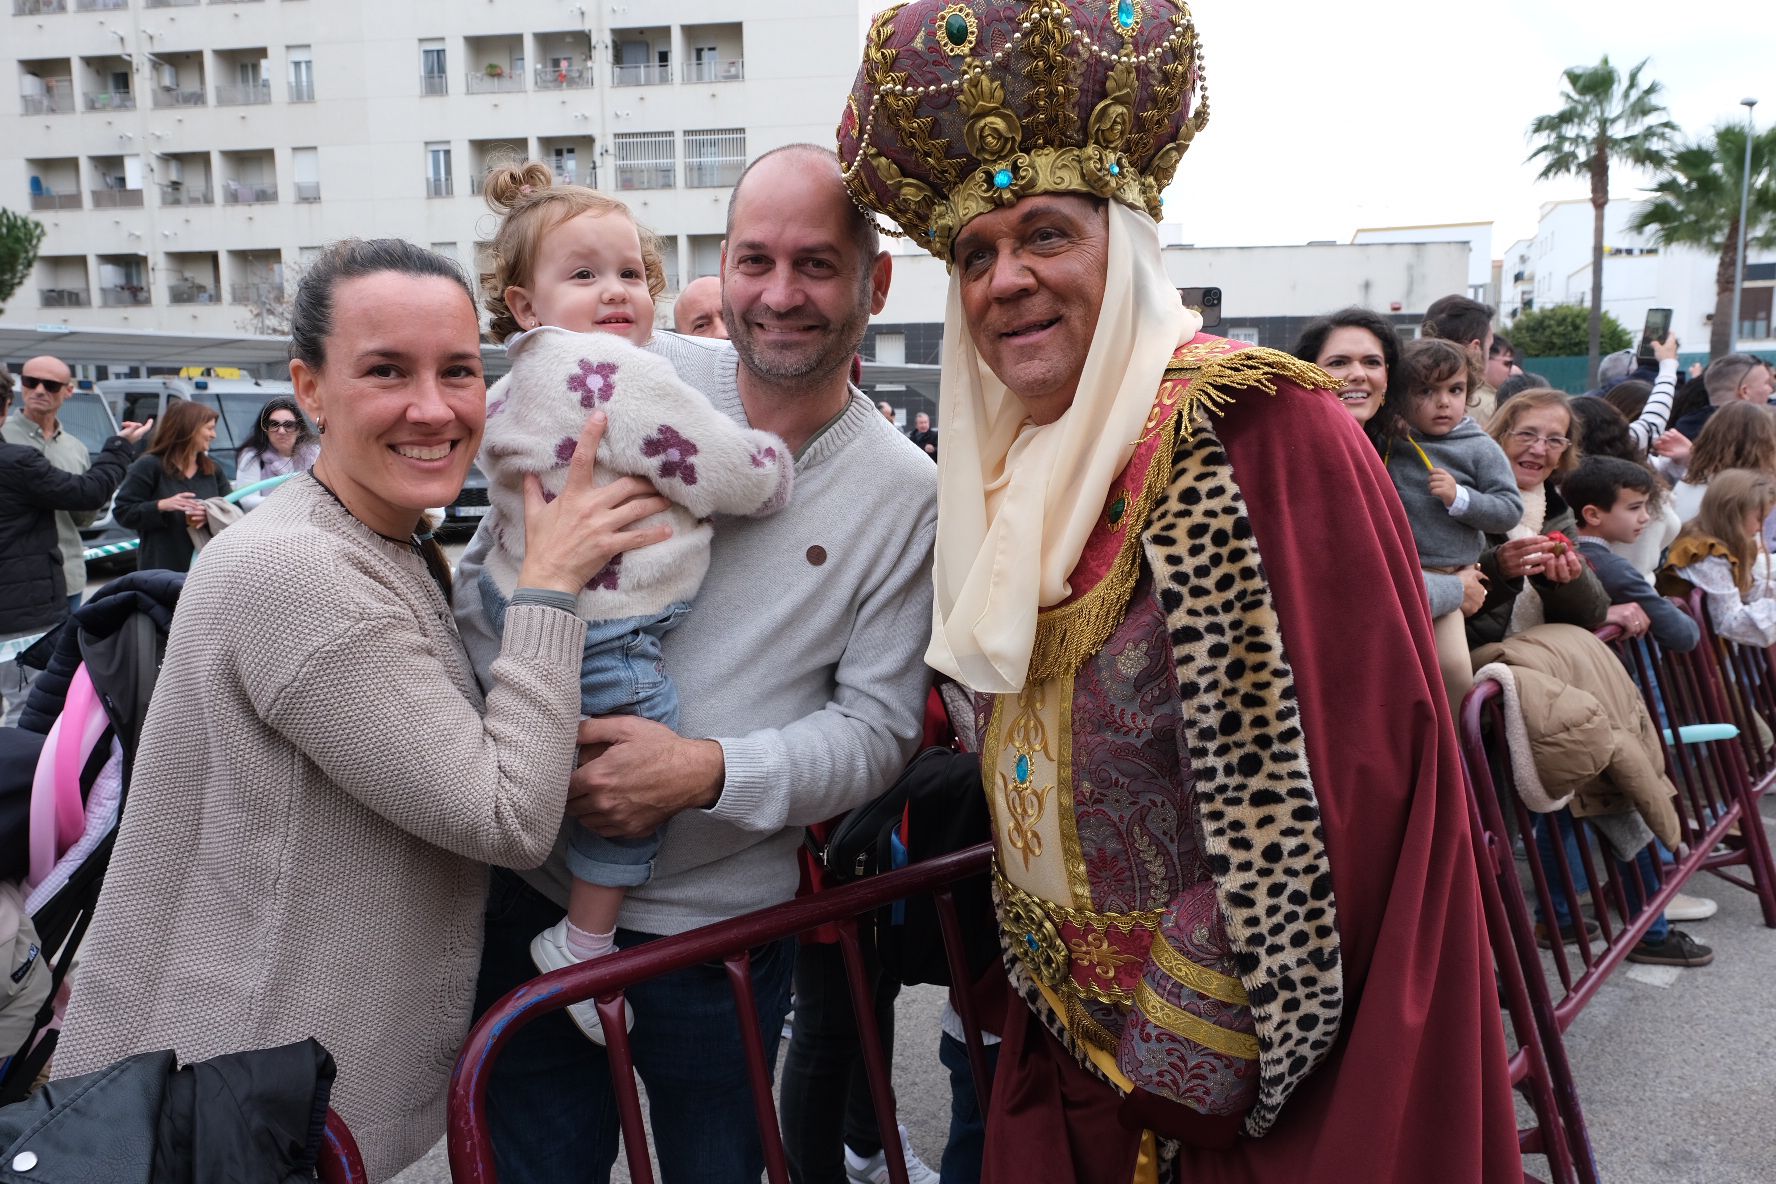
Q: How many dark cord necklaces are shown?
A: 1